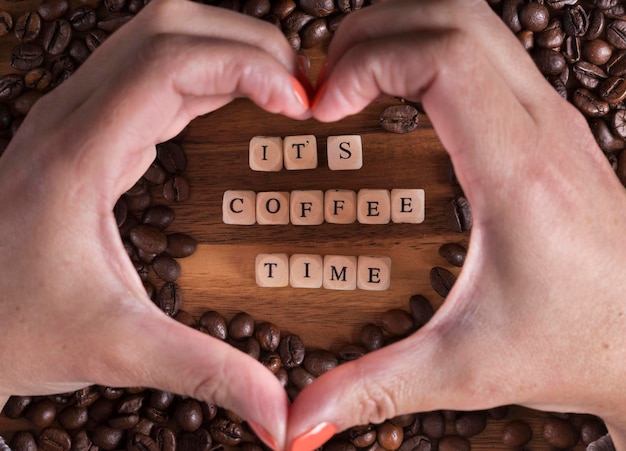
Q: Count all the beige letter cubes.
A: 13